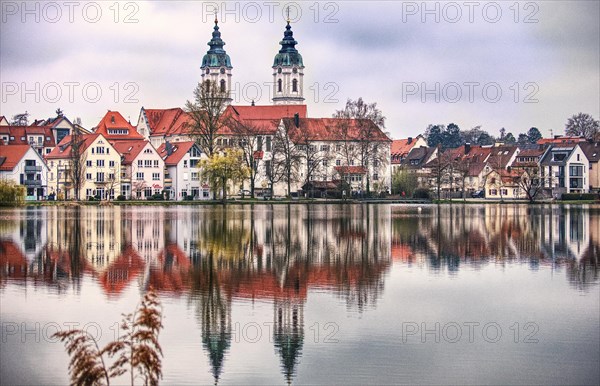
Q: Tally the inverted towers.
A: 2